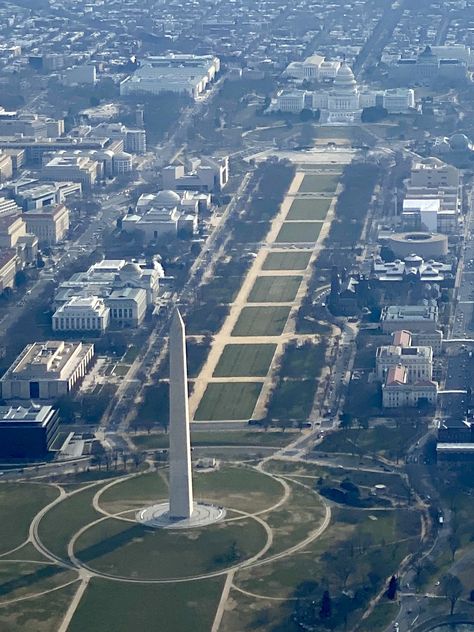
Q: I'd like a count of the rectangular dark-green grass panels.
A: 8